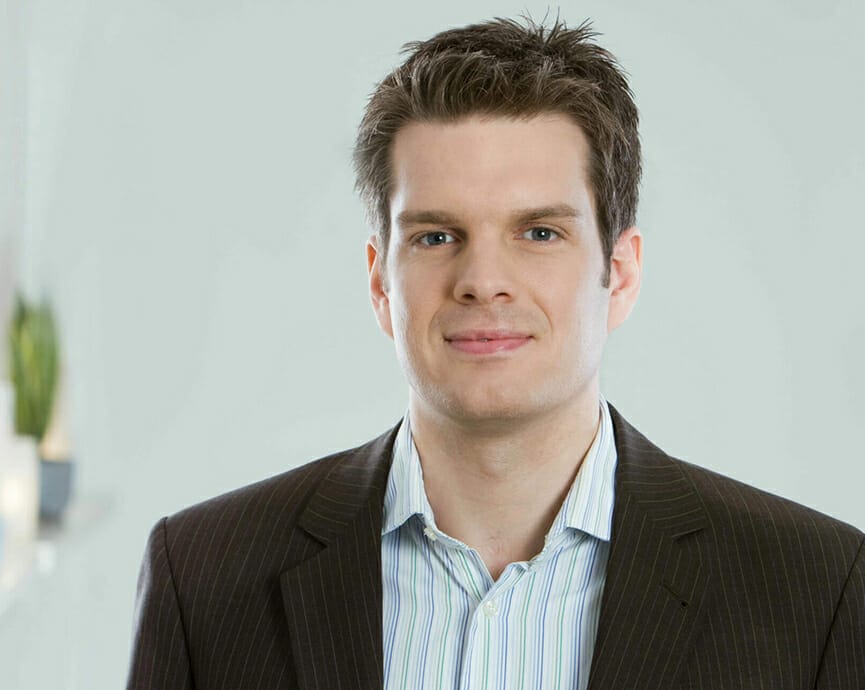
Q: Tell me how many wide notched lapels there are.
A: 2